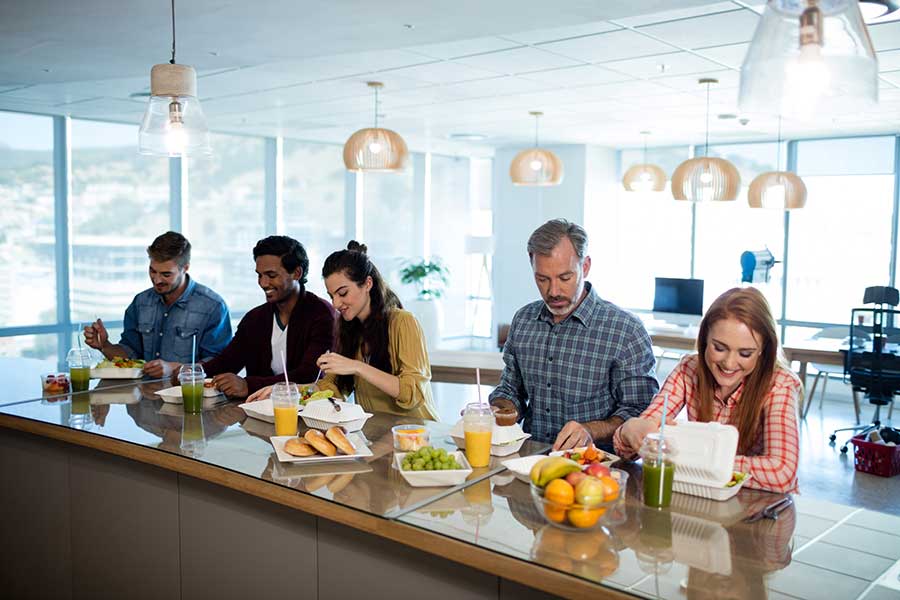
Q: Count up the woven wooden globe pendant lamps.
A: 5